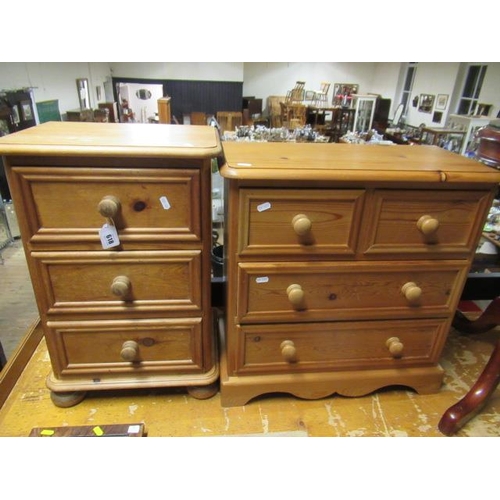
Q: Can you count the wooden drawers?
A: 7